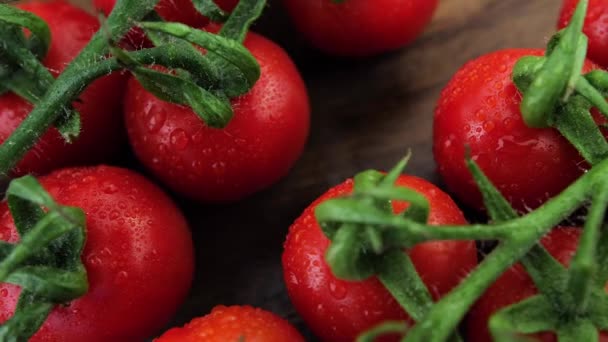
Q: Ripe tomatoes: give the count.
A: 10